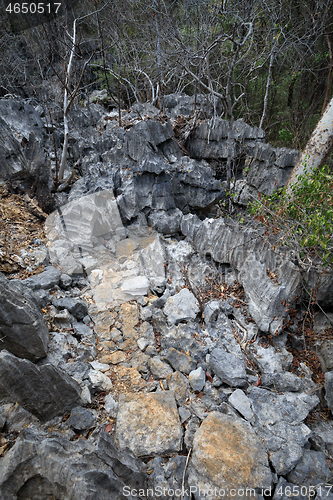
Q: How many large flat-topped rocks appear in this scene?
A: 2